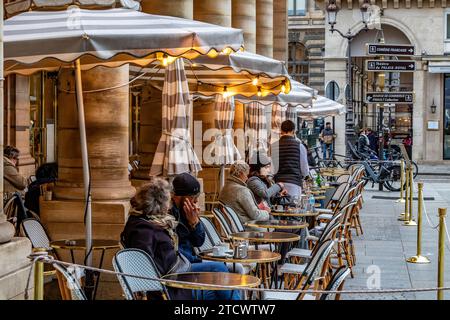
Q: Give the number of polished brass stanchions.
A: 6